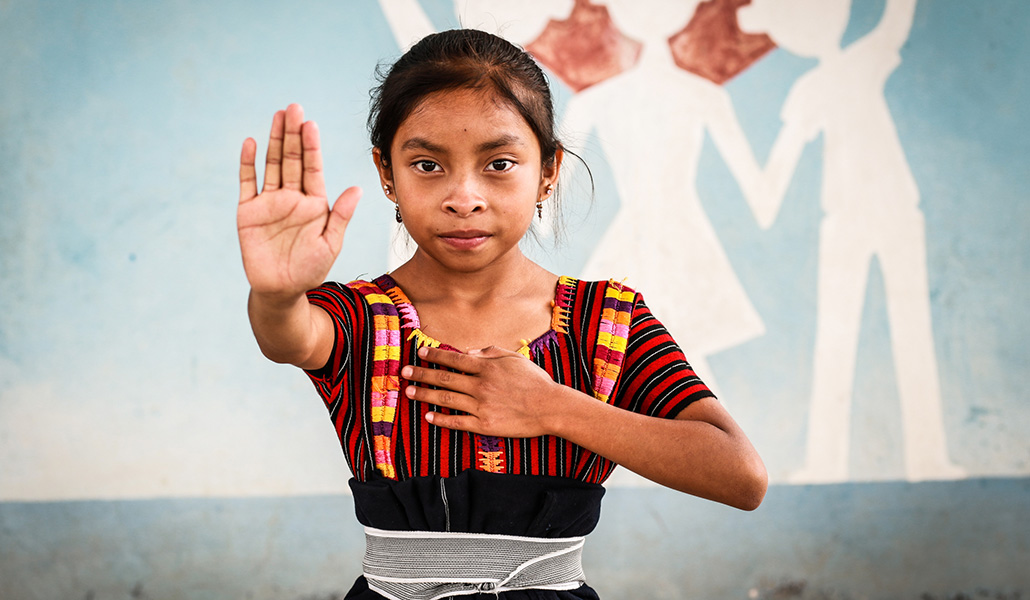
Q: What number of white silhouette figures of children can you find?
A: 3